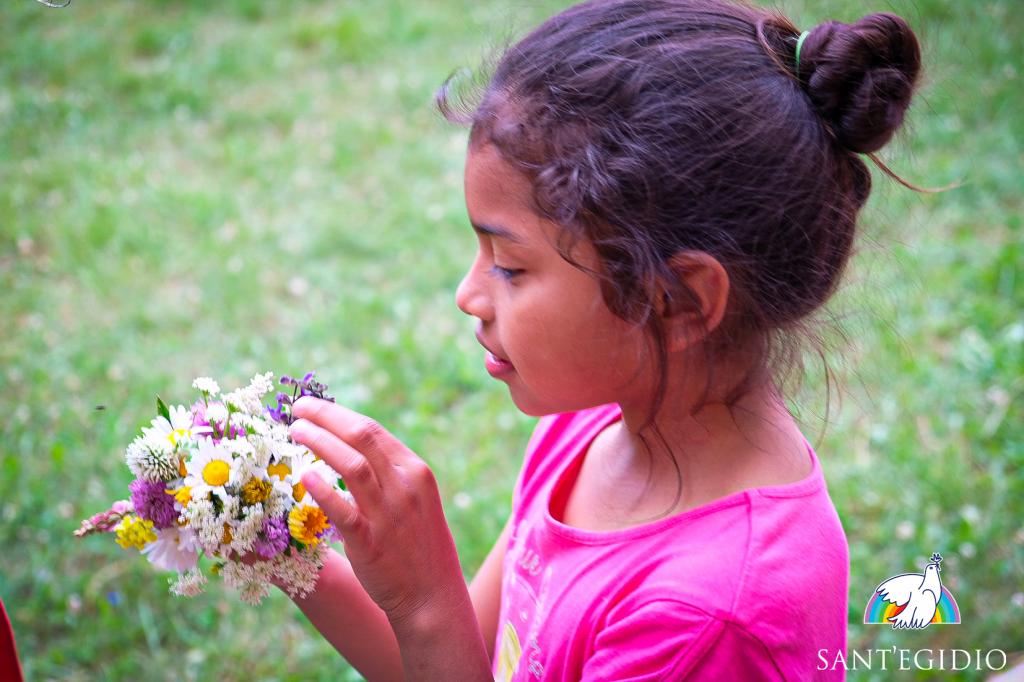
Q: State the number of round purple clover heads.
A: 2